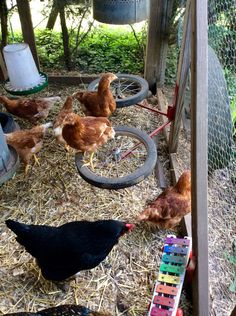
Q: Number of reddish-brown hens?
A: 6